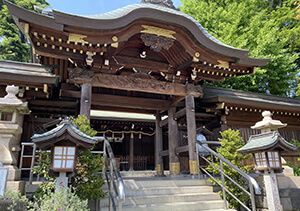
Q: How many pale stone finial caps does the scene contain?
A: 2